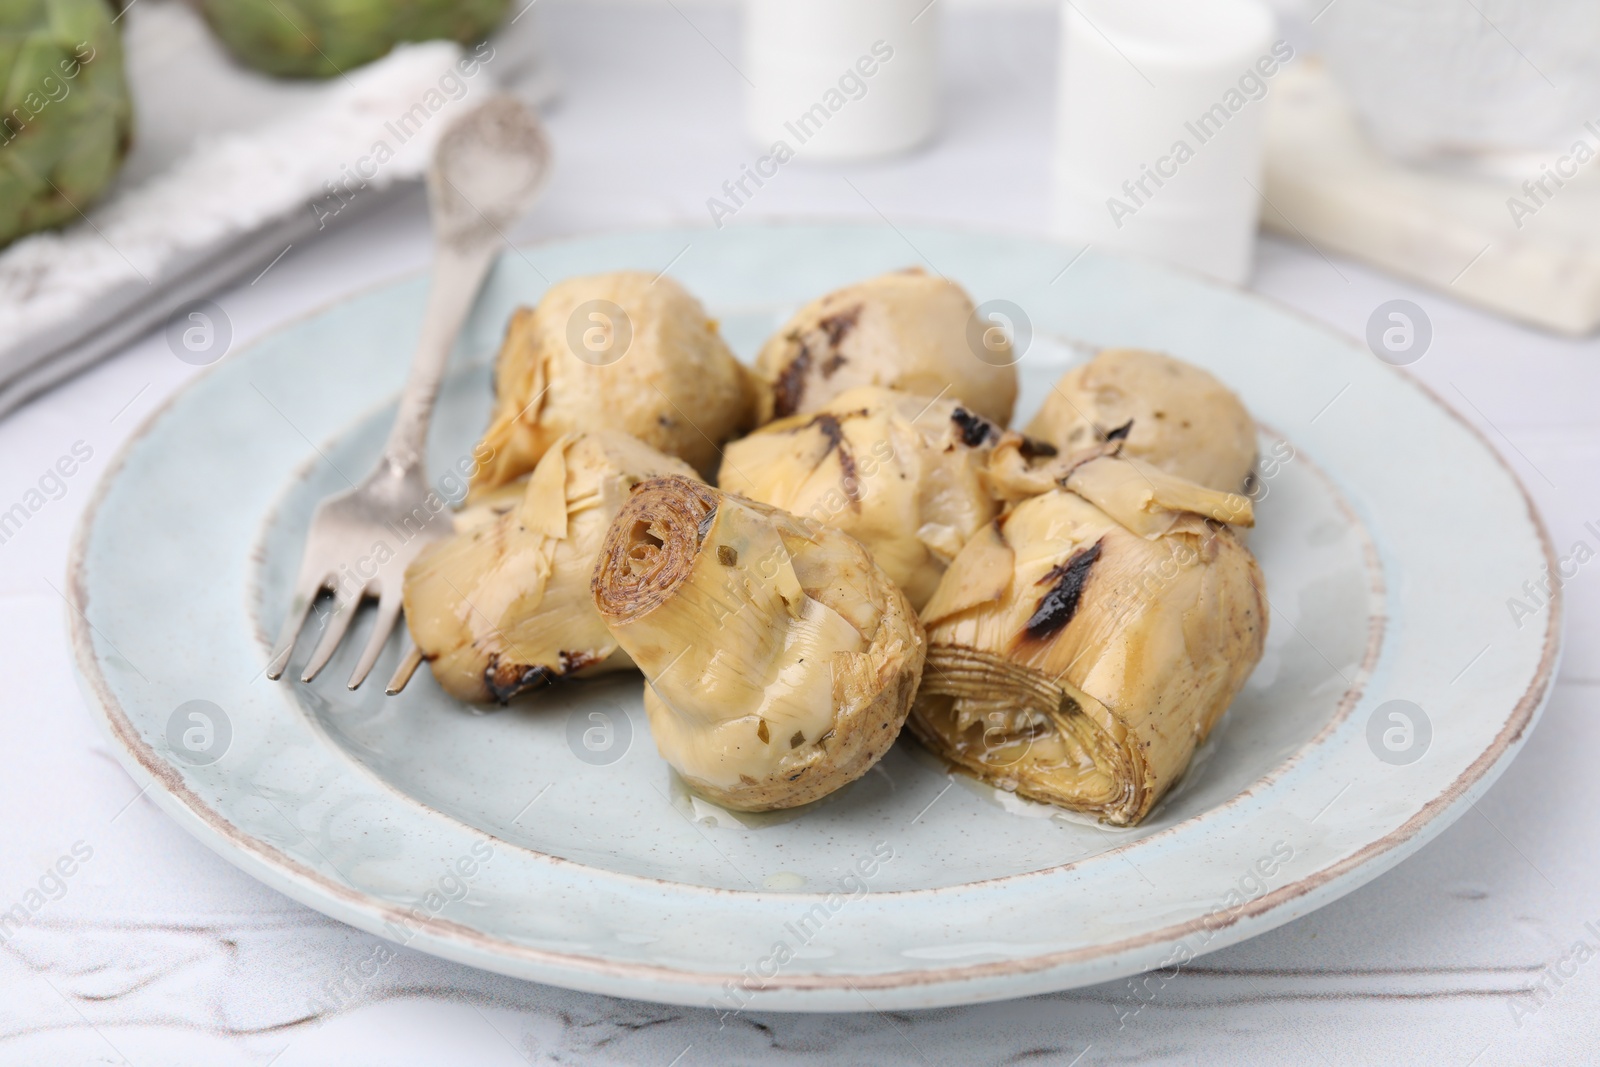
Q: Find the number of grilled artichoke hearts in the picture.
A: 7